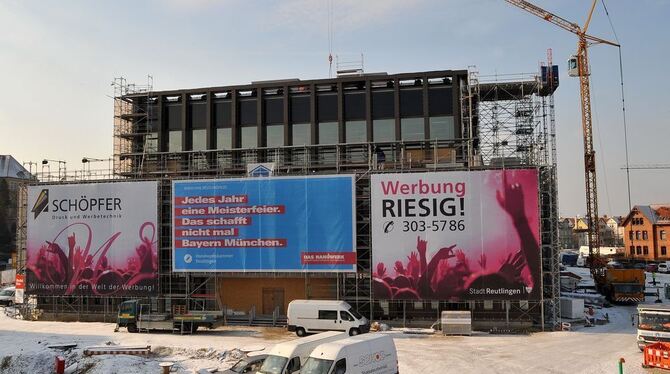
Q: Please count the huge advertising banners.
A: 3